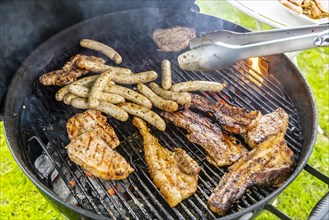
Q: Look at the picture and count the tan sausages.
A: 14